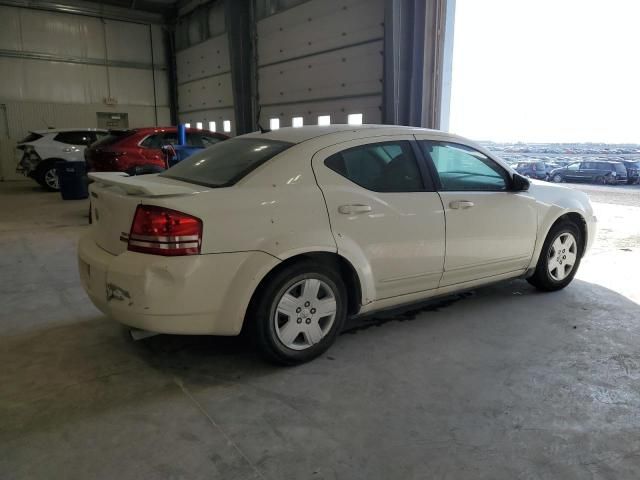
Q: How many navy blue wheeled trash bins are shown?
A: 1